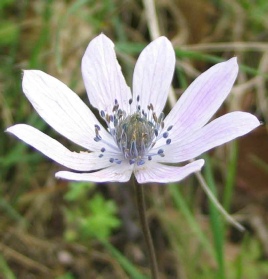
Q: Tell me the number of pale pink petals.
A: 8